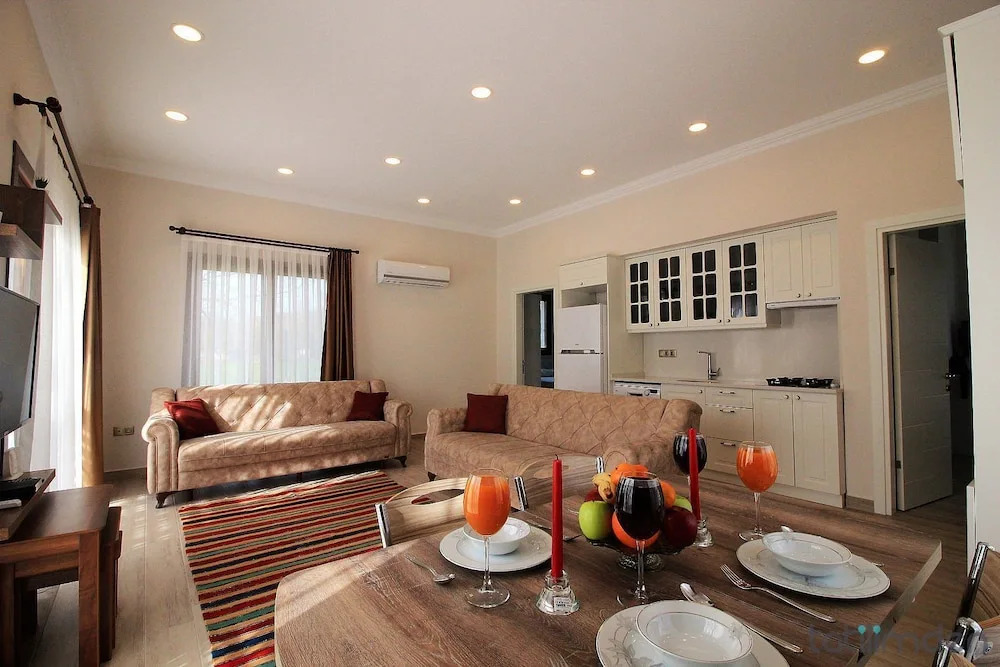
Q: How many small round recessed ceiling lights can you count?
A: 10